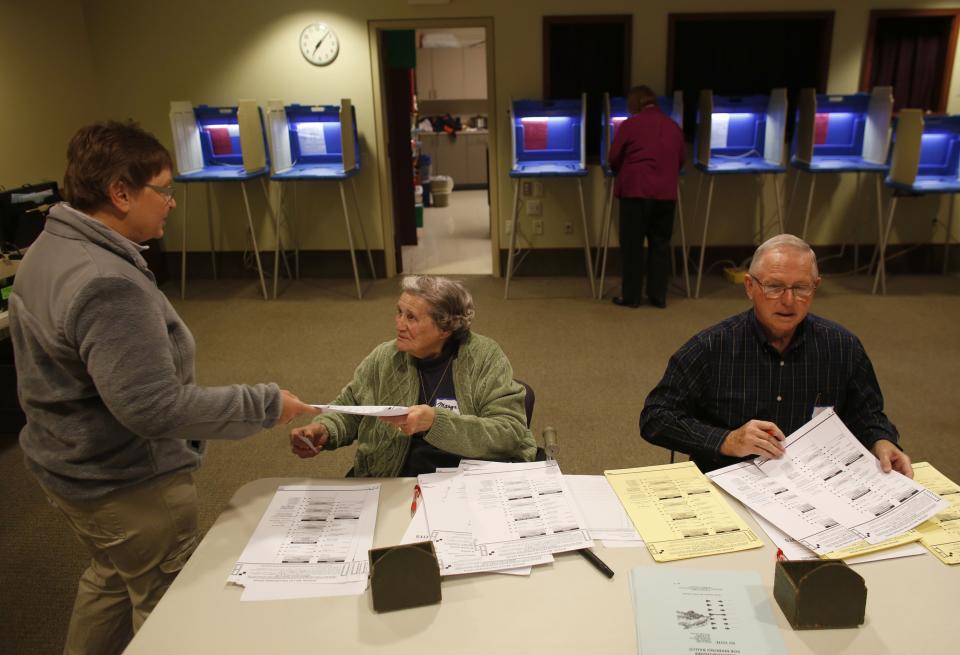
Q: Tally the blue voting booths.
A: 7